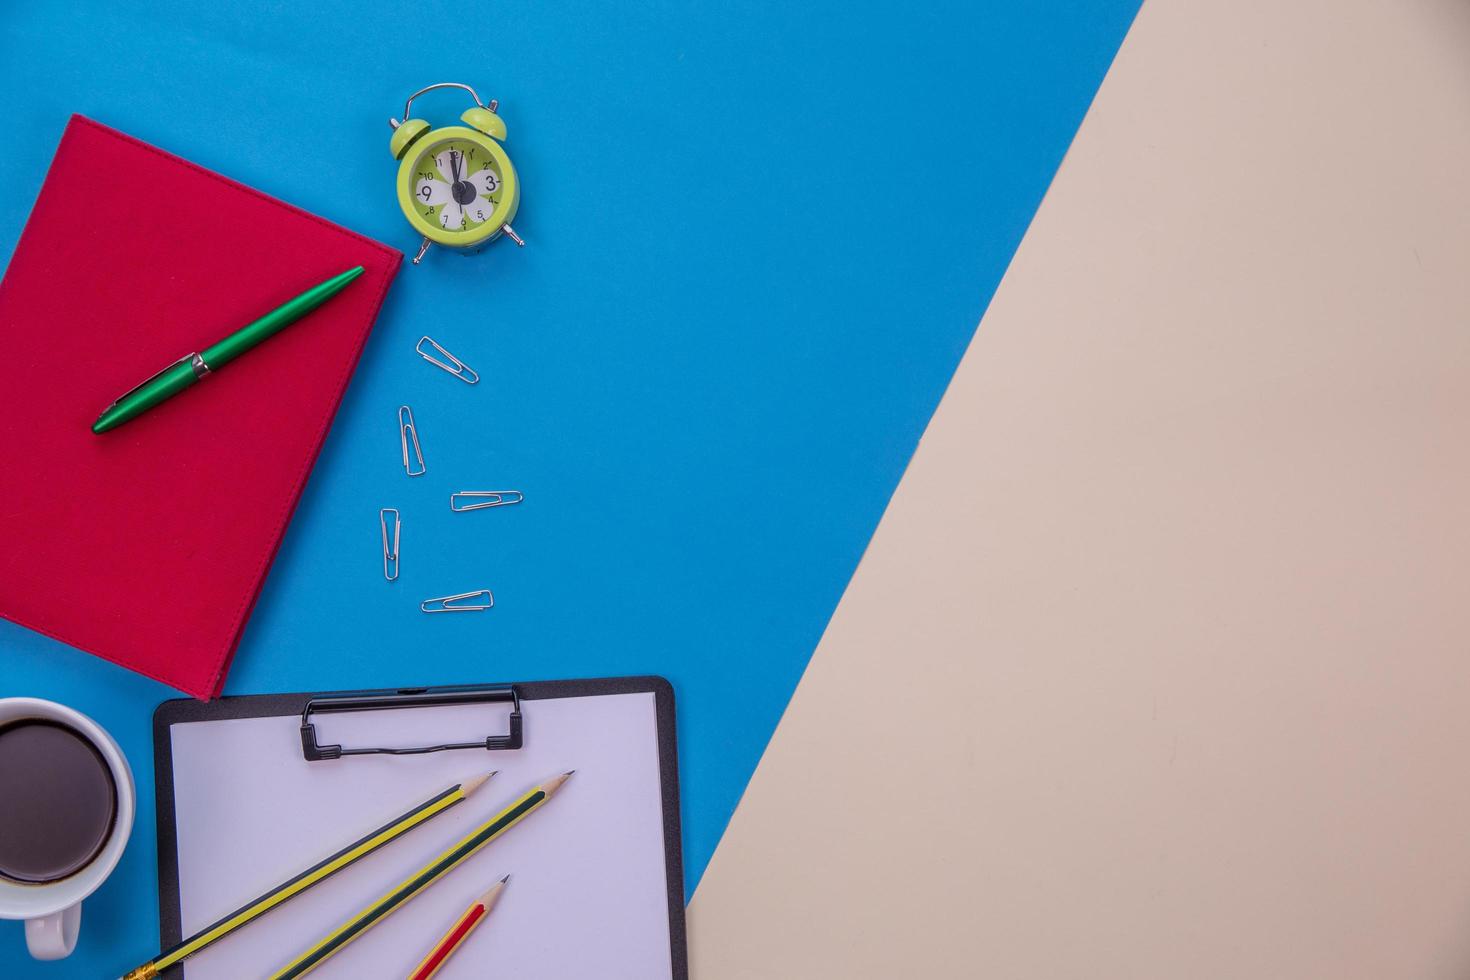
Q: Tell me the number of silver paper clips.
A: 5